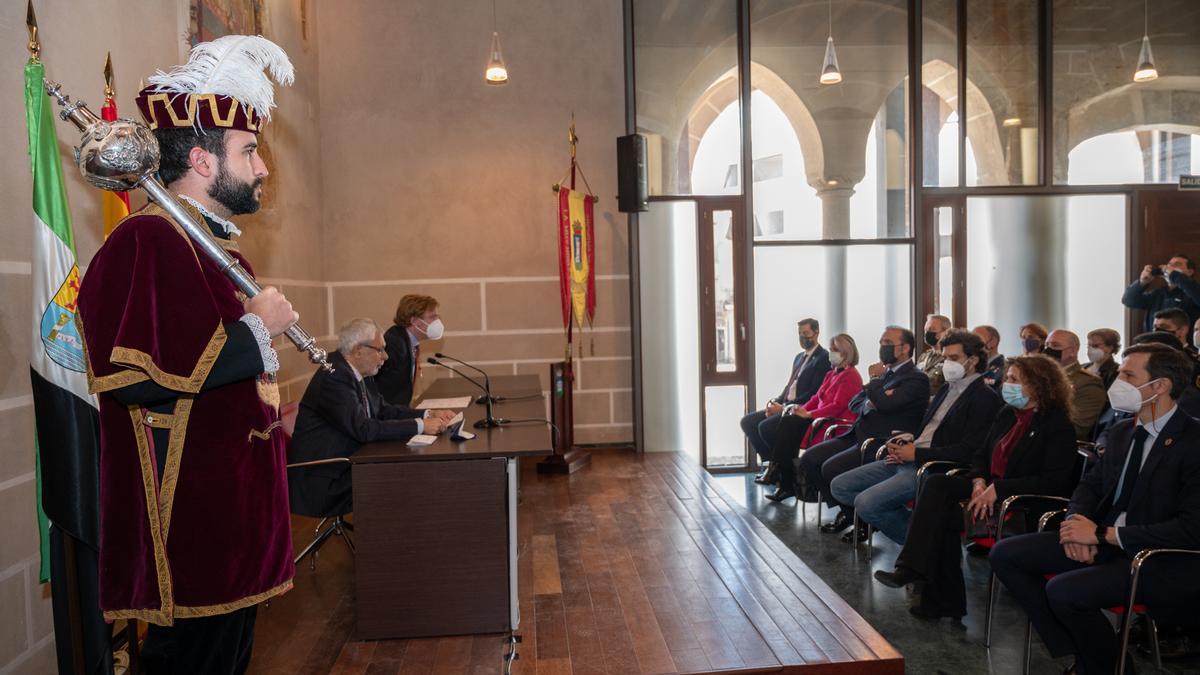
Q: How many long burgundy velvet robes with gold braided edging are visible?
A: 1